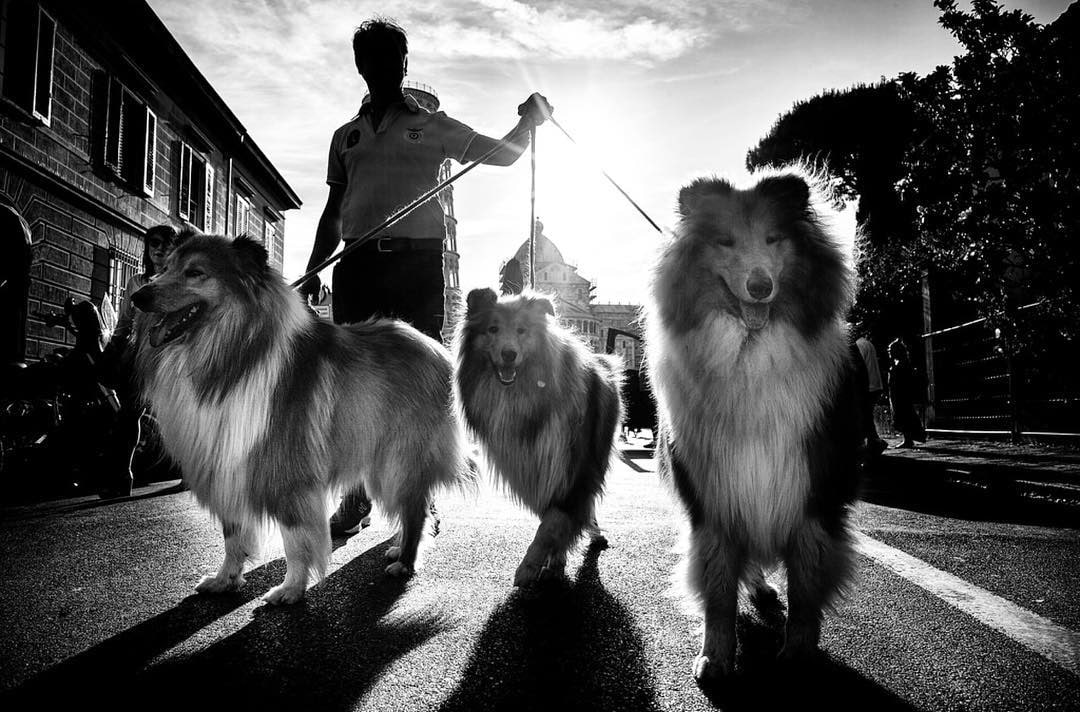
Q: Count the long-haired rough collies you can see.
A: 3